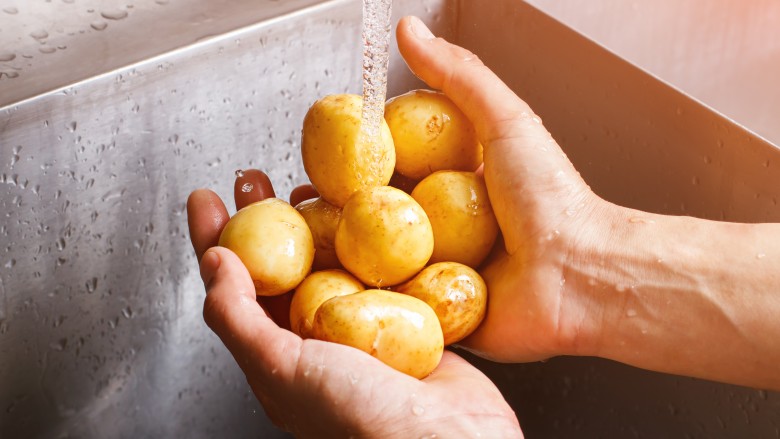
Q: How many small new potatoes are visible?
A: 9